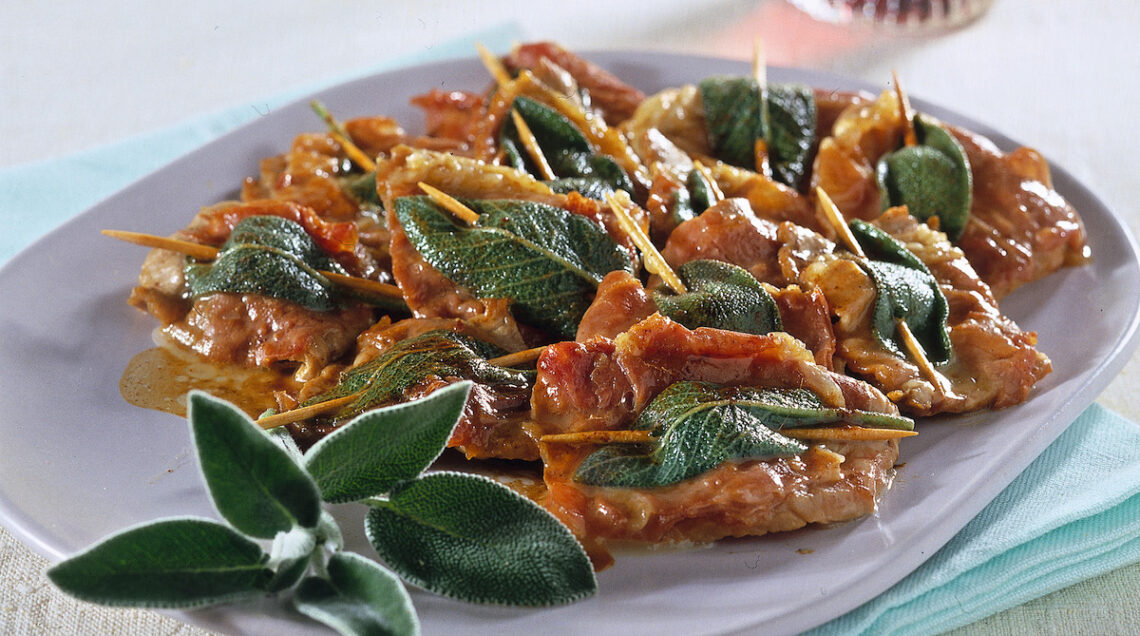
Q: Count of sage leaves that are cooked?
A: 11